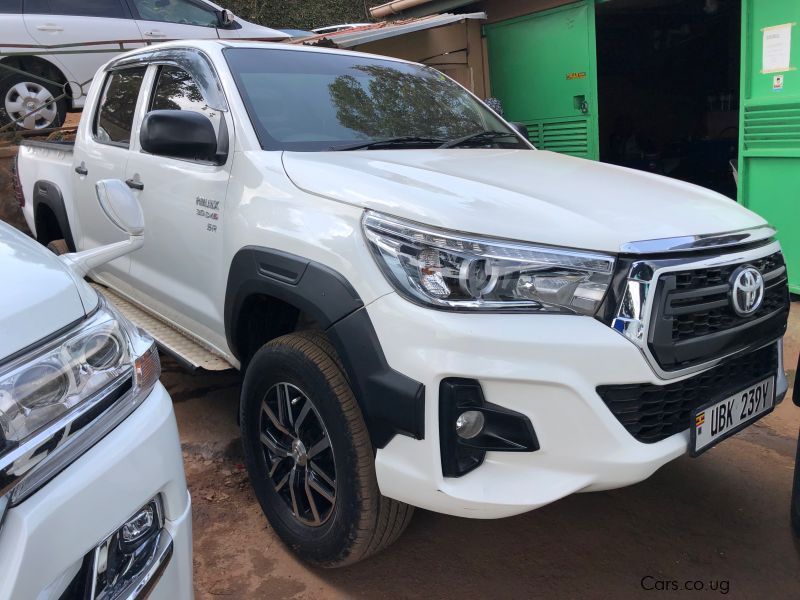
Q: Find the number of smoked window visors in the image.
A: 2